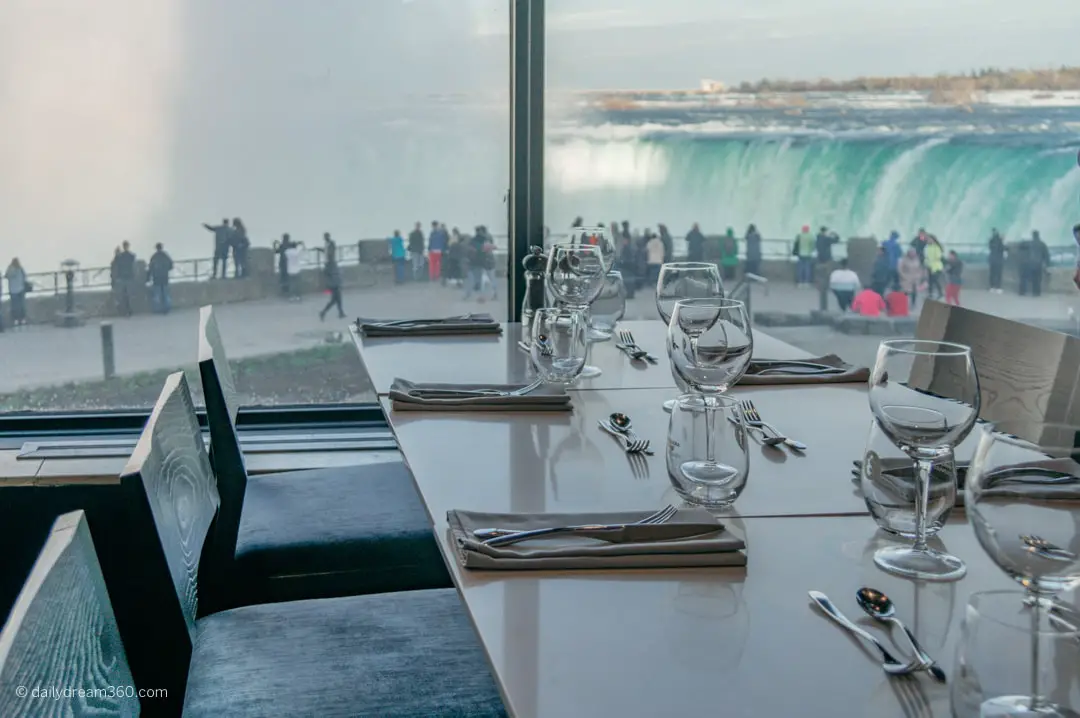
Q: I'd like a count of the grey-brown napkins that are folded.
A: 5